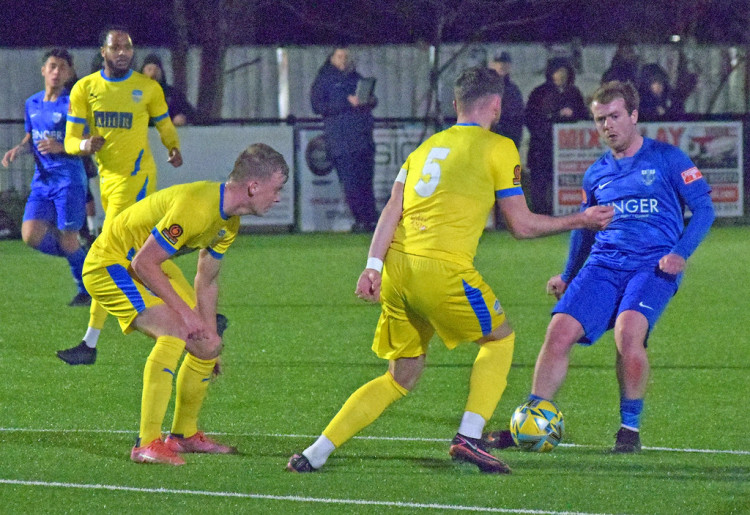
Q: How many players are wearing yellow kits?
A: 3